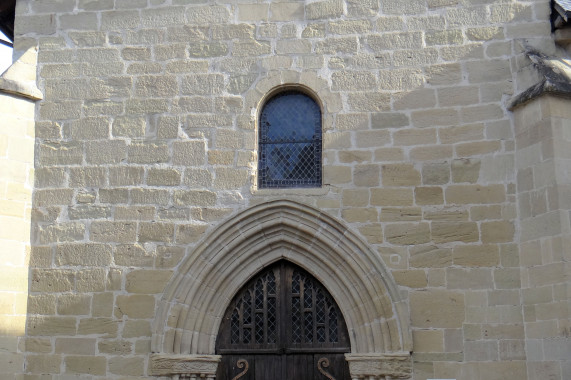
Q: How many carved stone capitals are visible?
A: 2